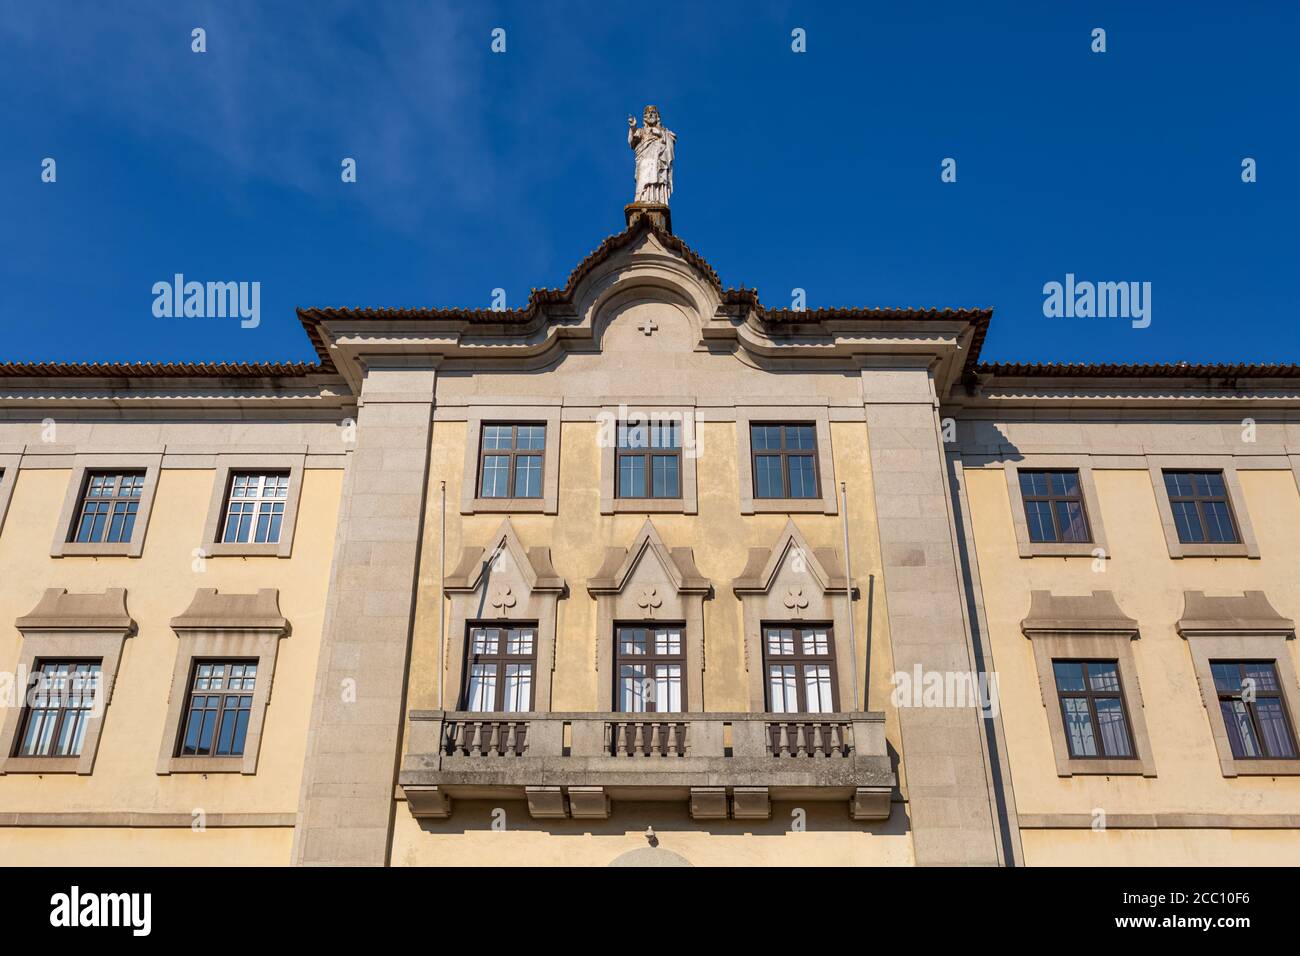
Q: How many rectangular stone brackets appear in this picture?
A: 6